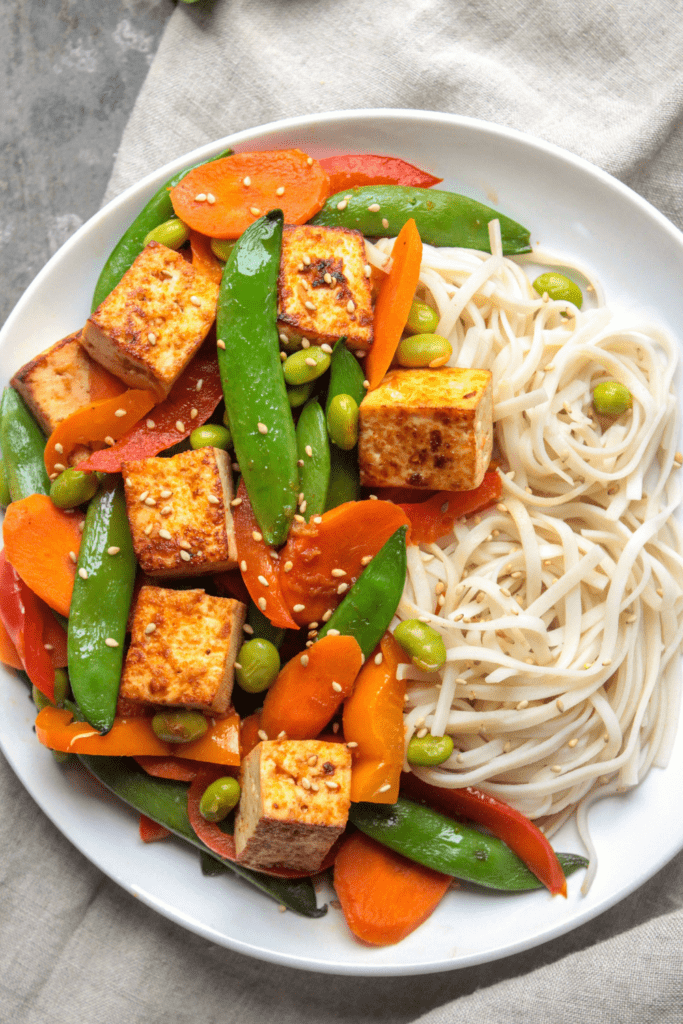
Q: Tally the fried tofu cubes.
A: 7